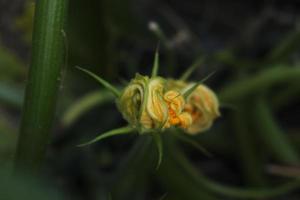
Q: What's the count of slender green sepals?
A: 7